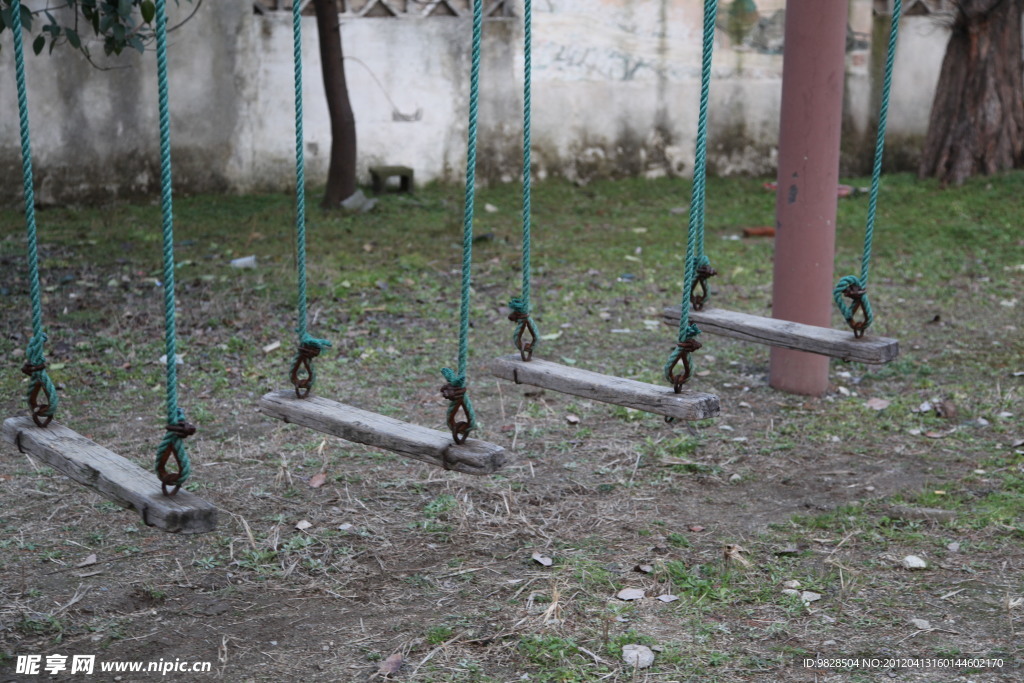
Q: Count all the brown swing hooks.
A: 8